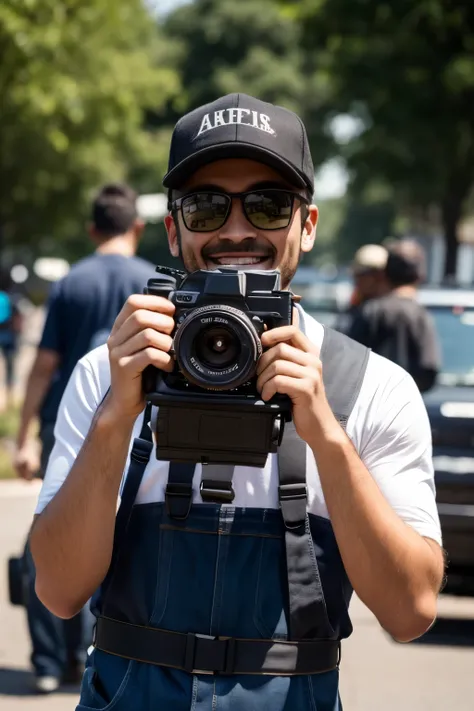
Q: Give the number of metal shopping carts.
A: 0